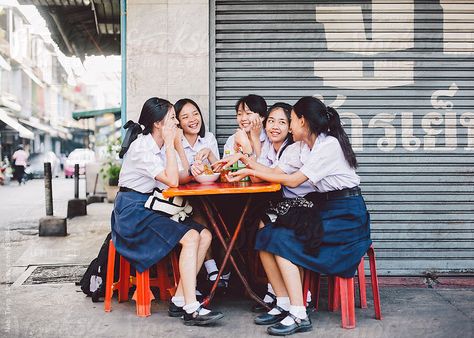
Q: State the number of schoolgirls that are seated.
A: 5